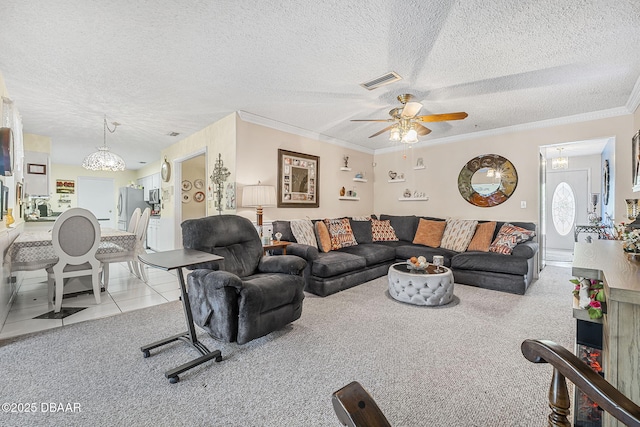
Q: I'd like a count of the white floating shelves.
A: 6